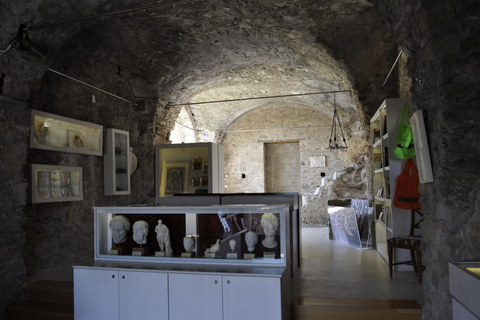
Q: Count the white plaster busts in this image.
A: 6